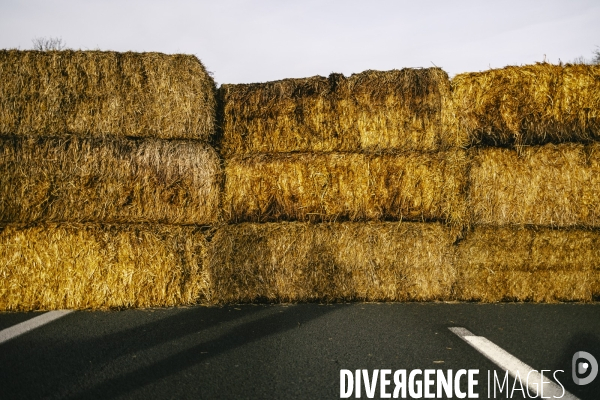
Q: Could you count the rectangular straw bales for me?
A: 9